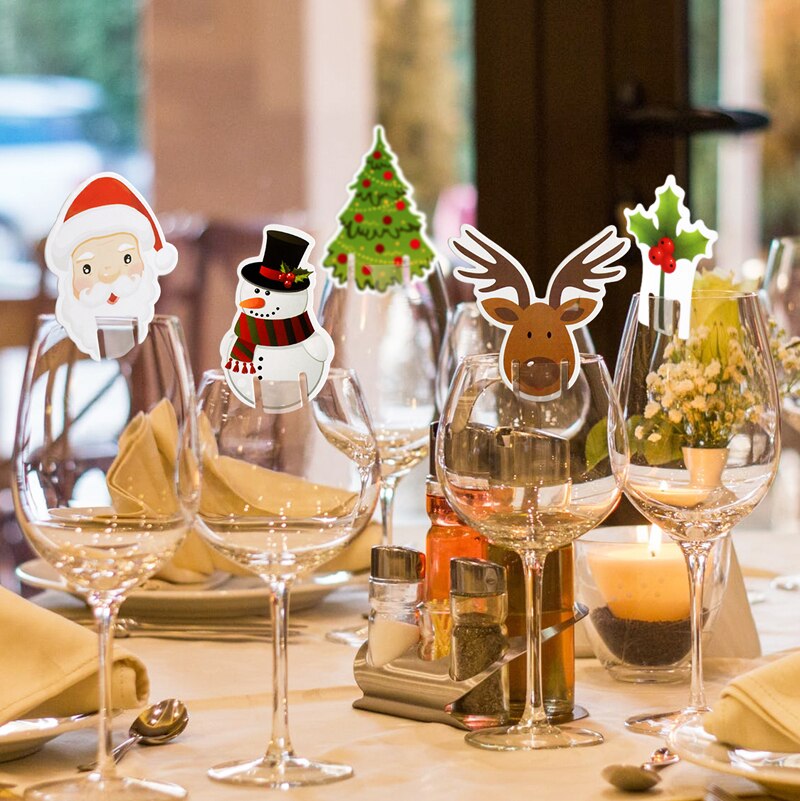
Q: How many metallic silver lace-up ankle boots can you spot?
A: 0